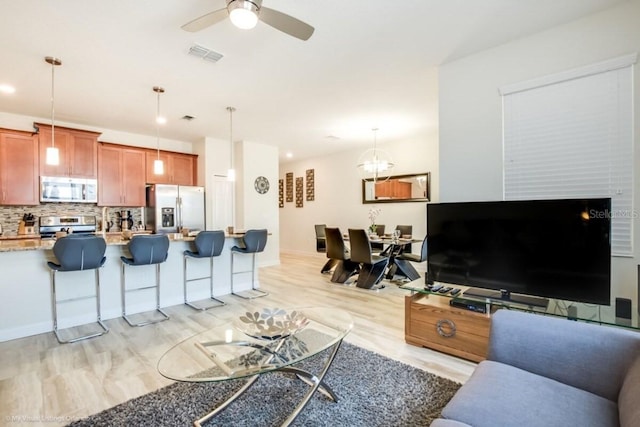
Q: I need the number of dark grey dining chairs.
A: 6